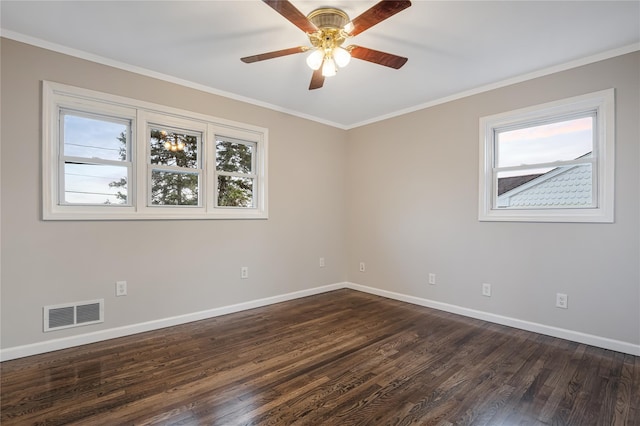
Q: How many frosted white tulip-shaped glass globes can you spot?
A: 3